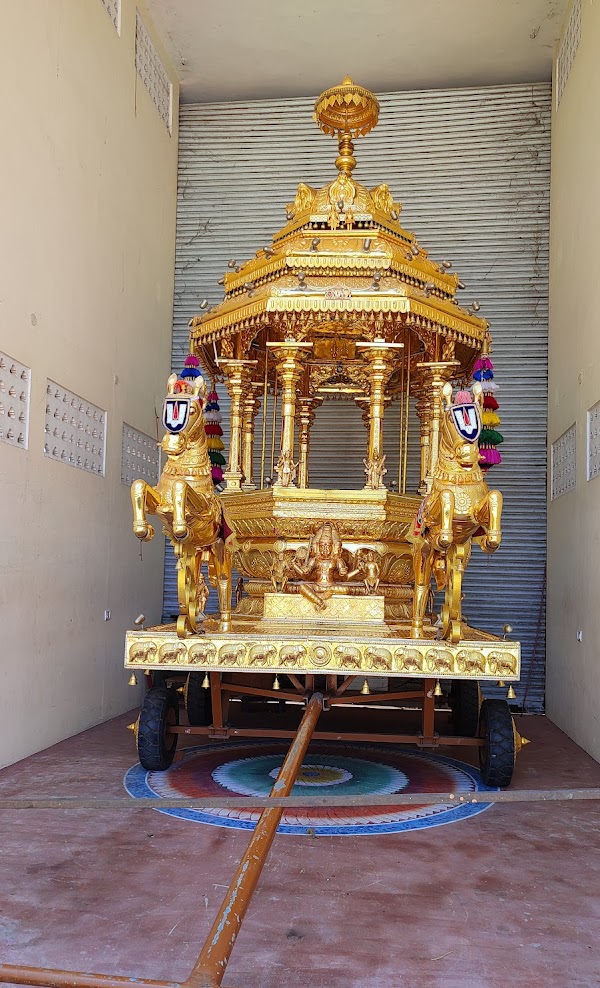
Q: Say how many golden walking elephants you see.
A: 12